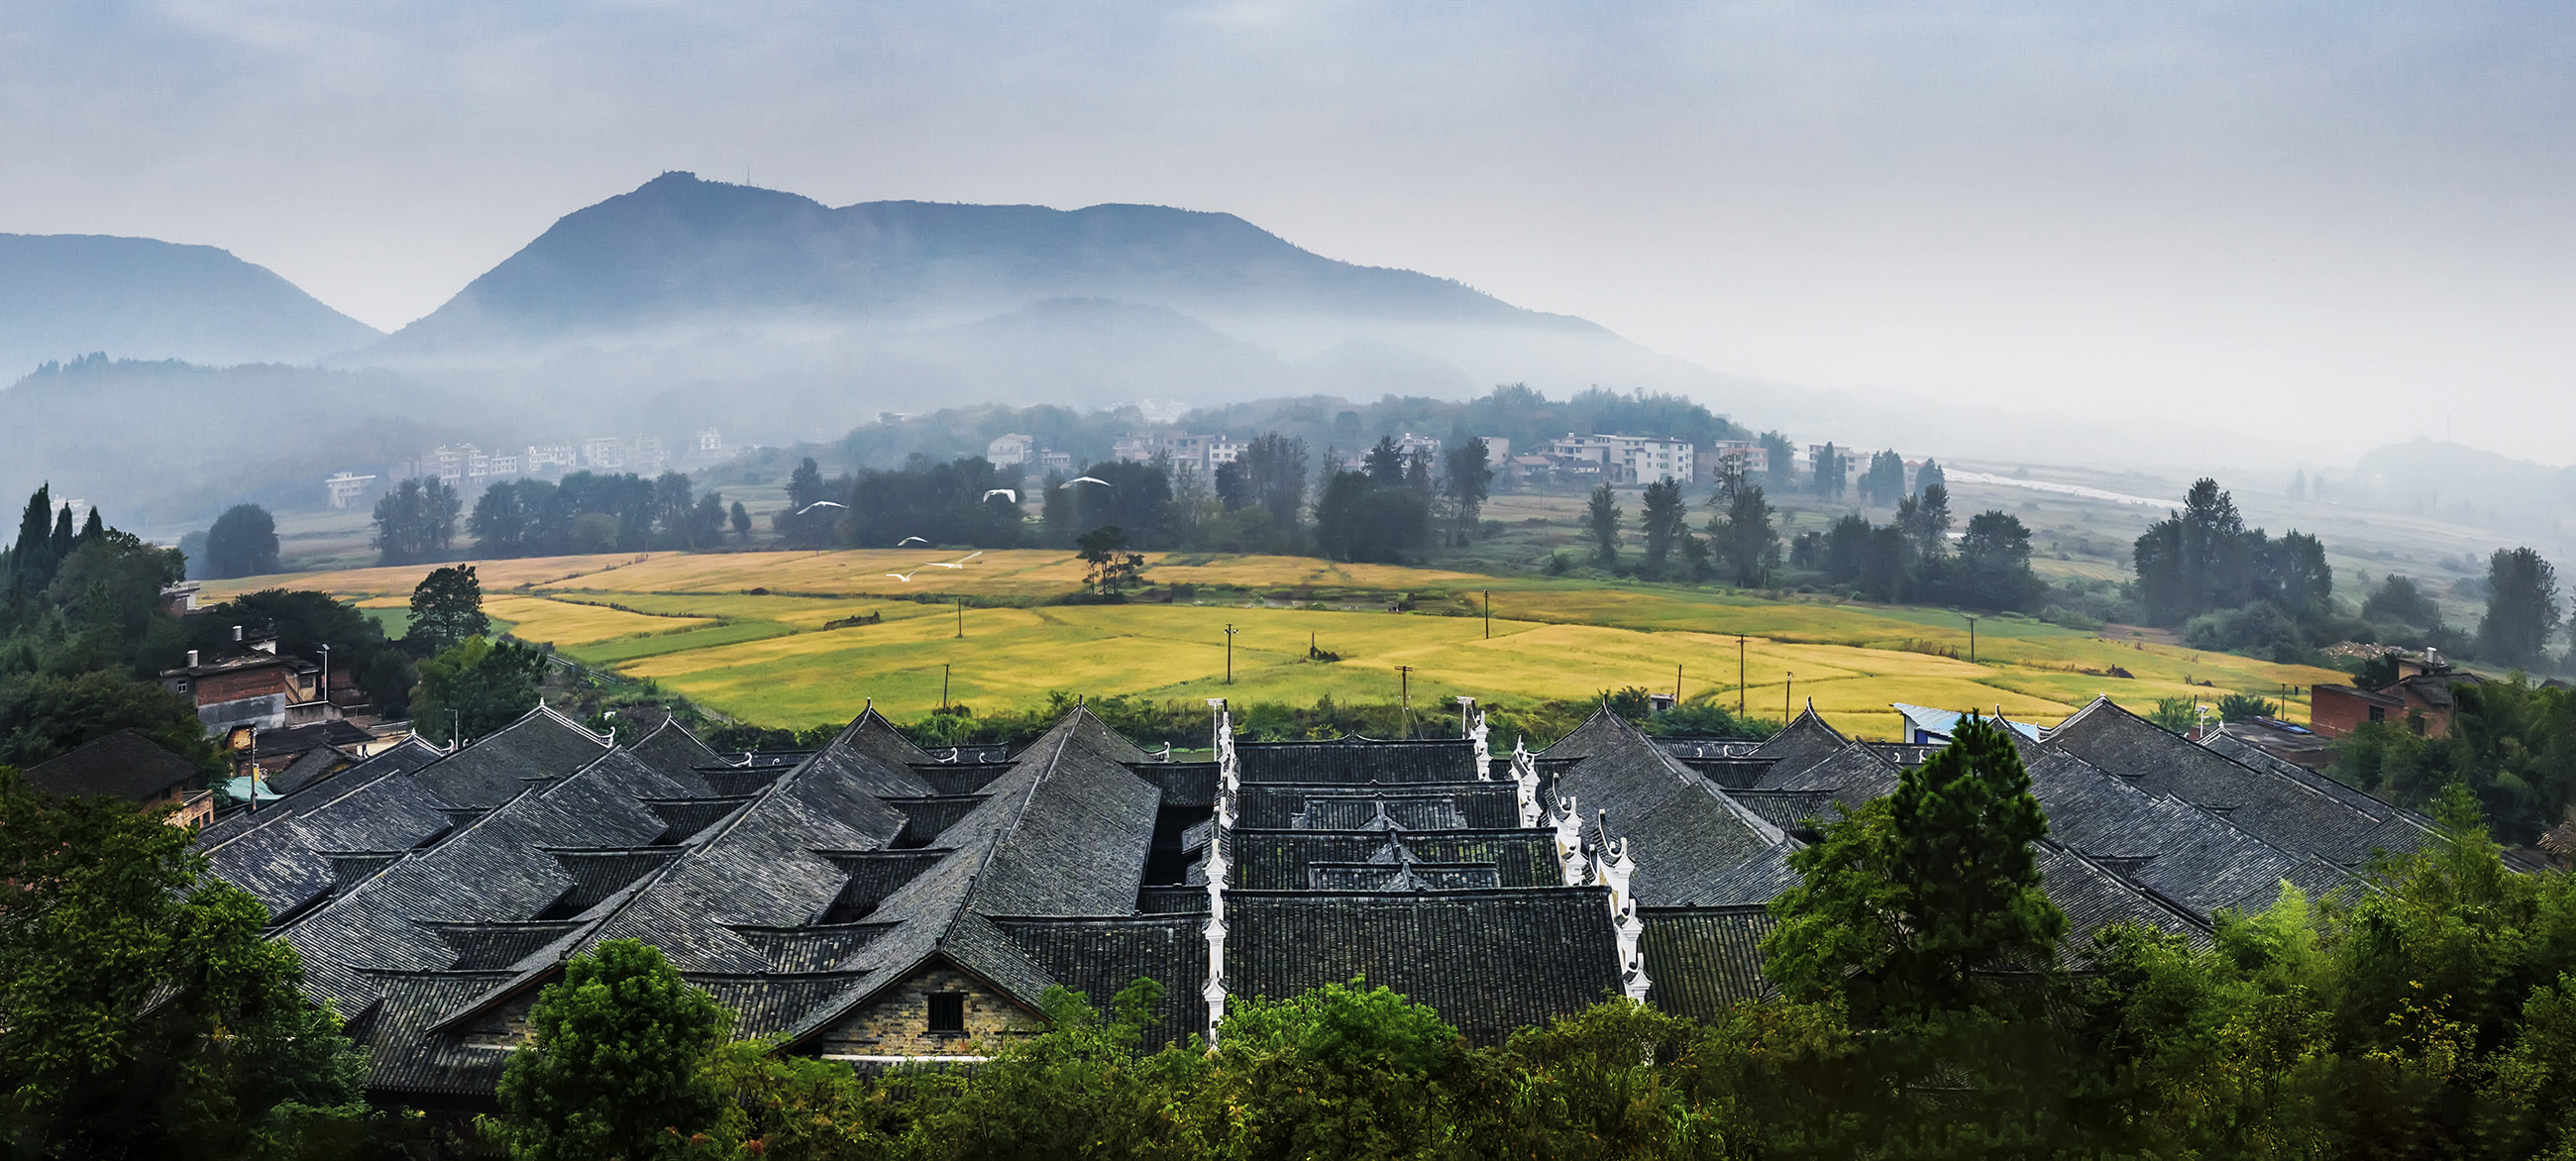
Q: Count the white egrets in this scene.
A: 6